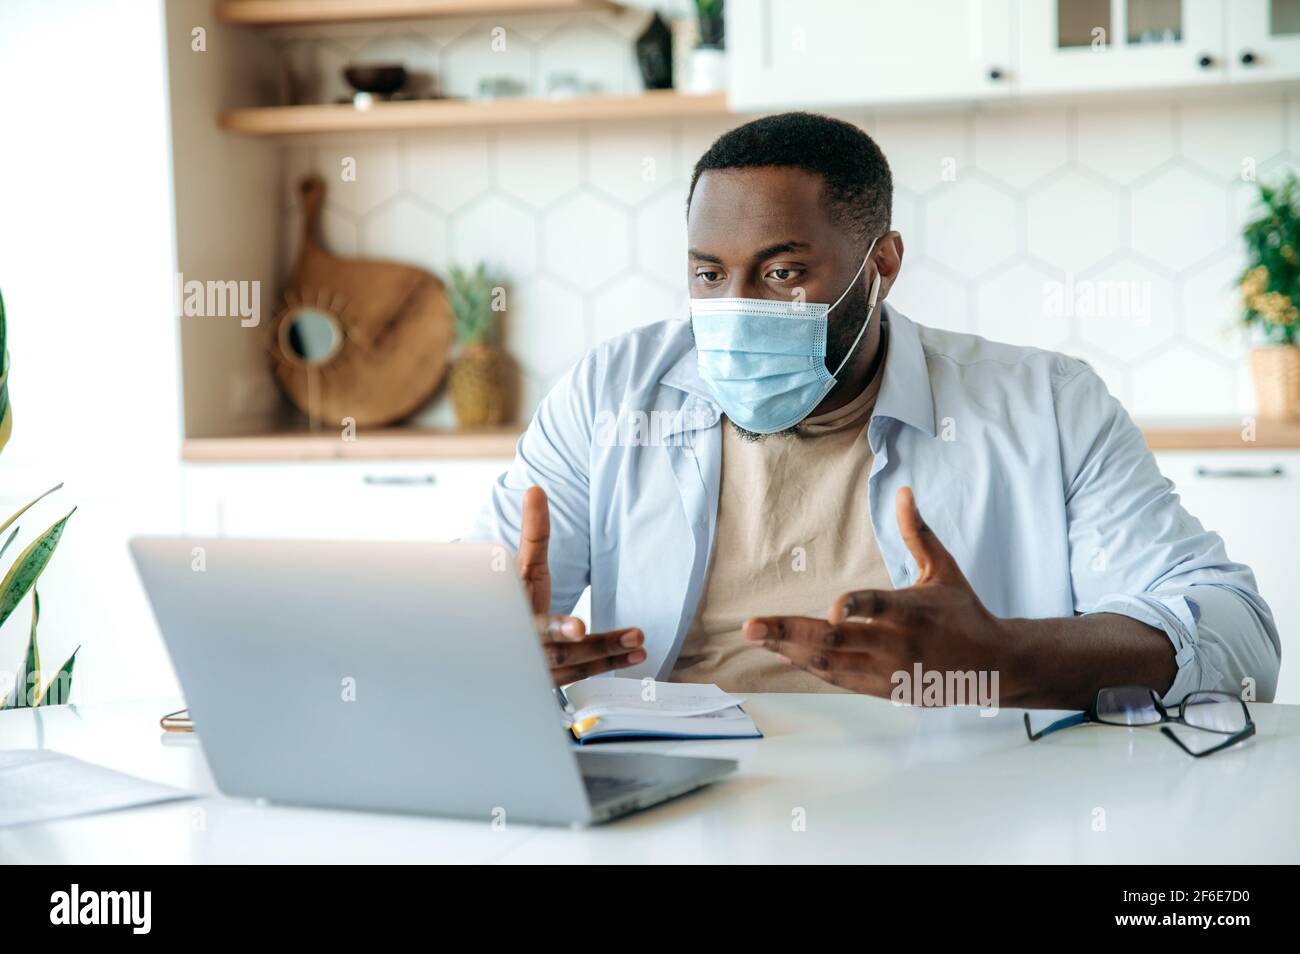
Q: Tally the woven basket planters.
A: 1